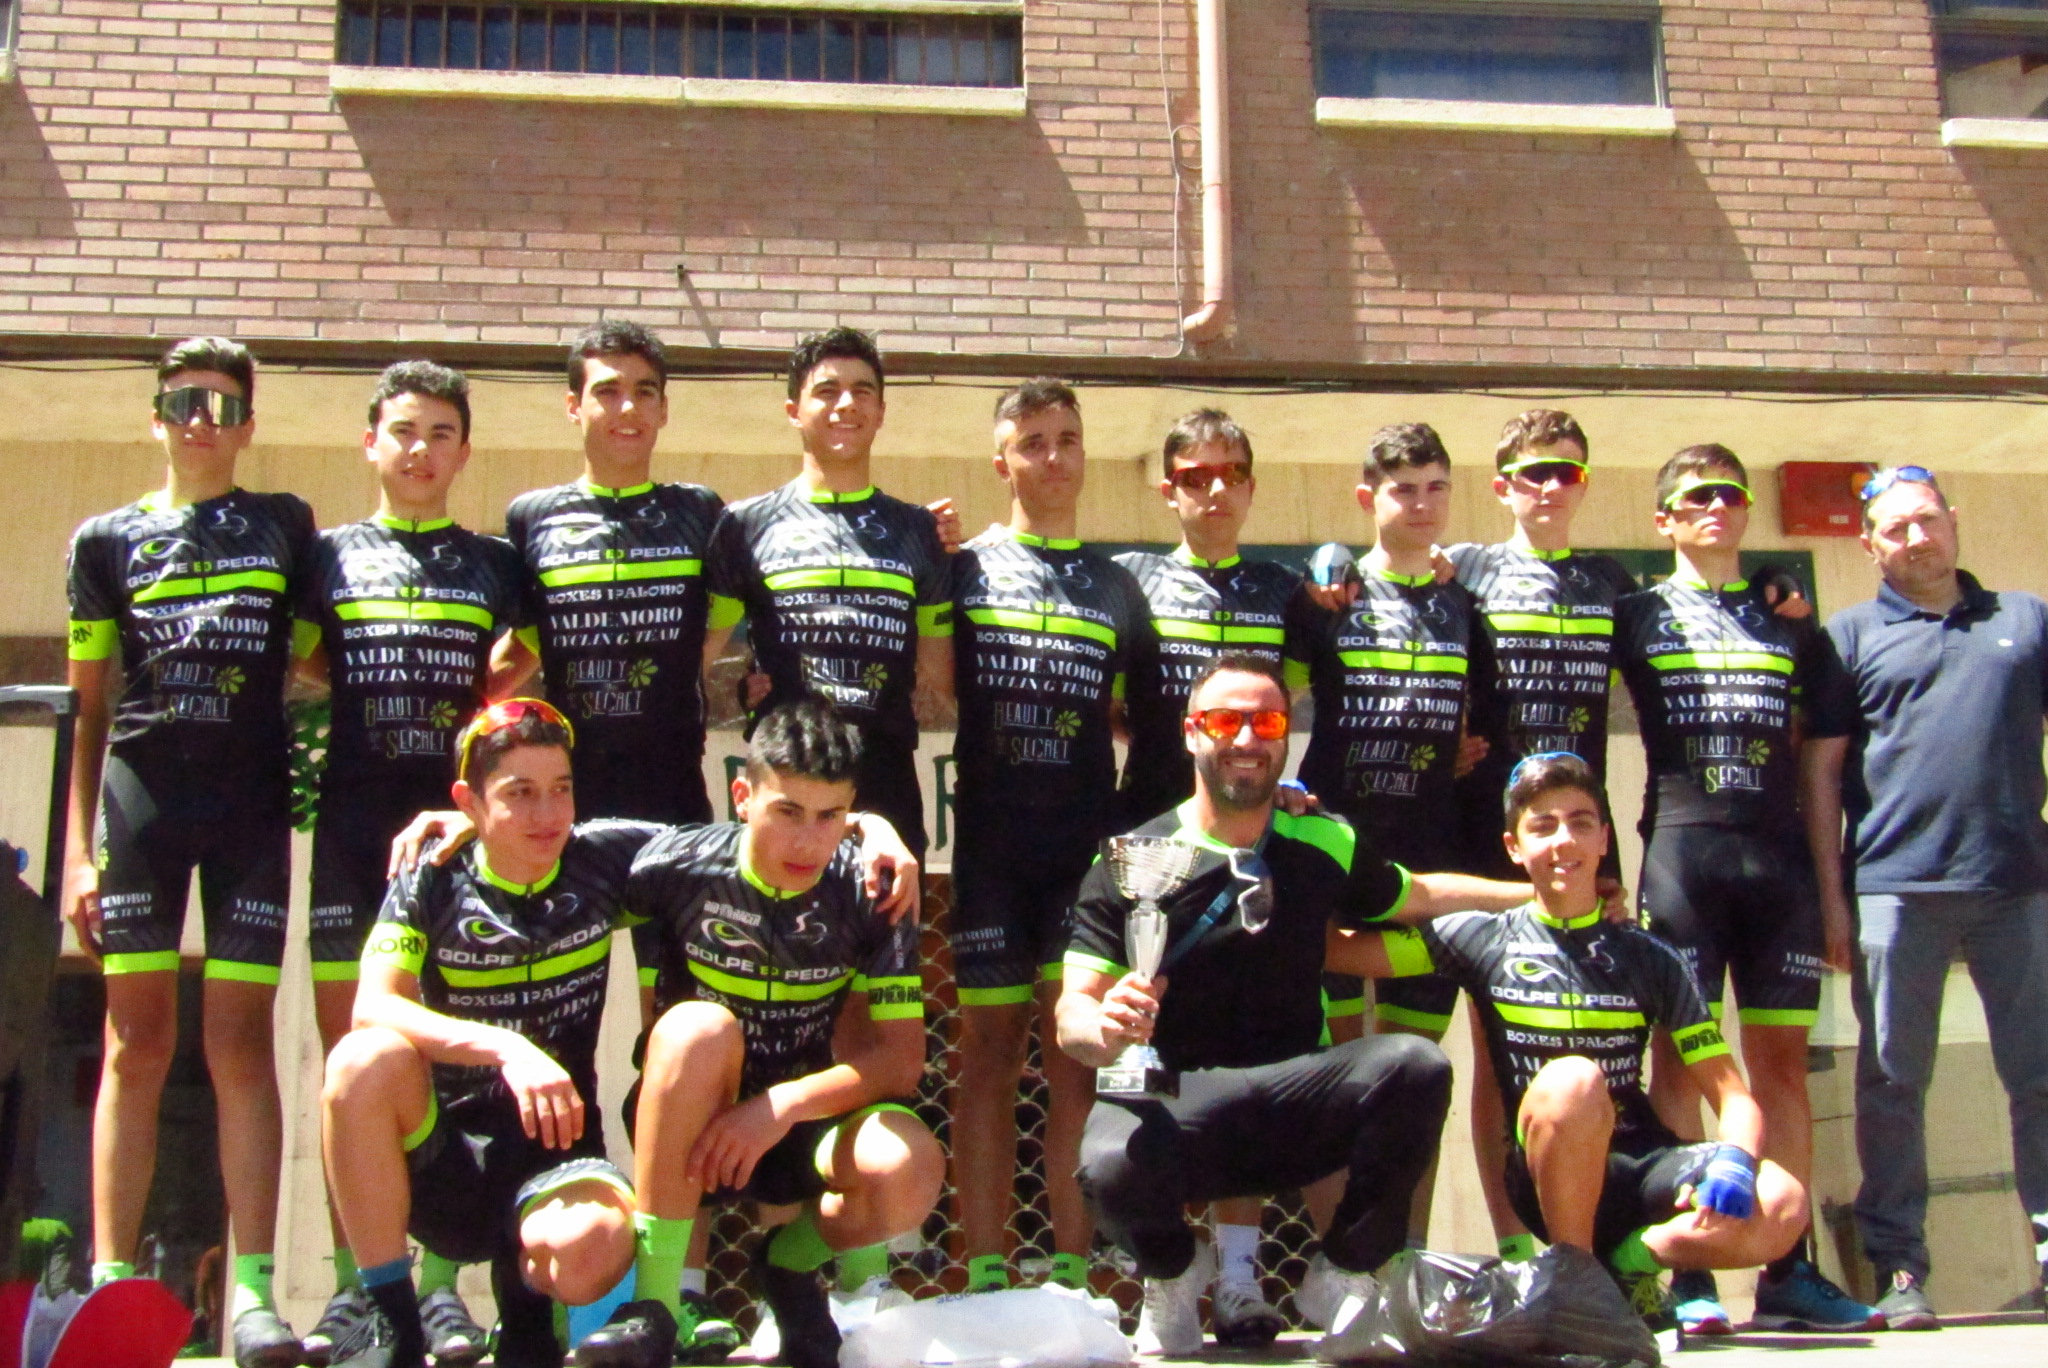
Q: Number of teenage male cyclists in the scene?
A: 12